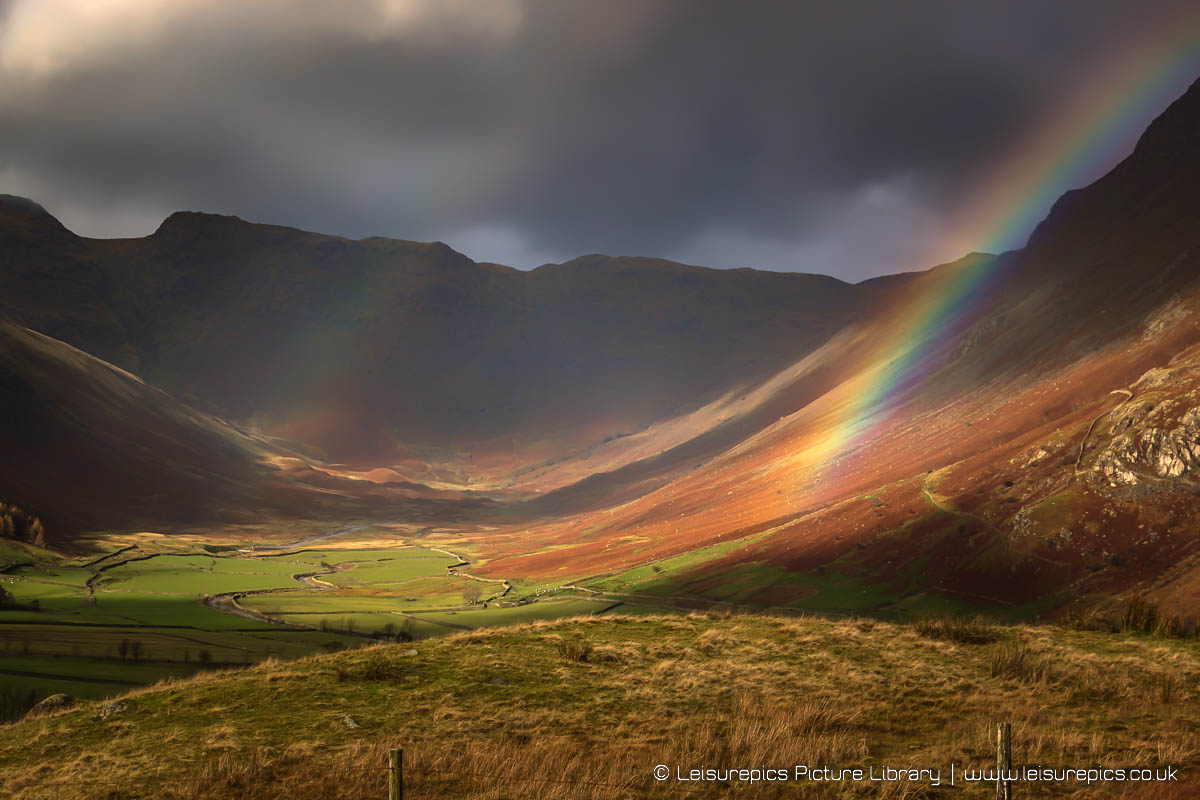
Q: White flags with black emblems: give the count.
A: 0